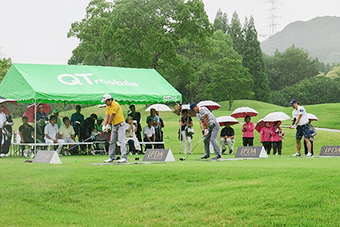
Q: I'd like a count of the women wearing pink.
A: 3